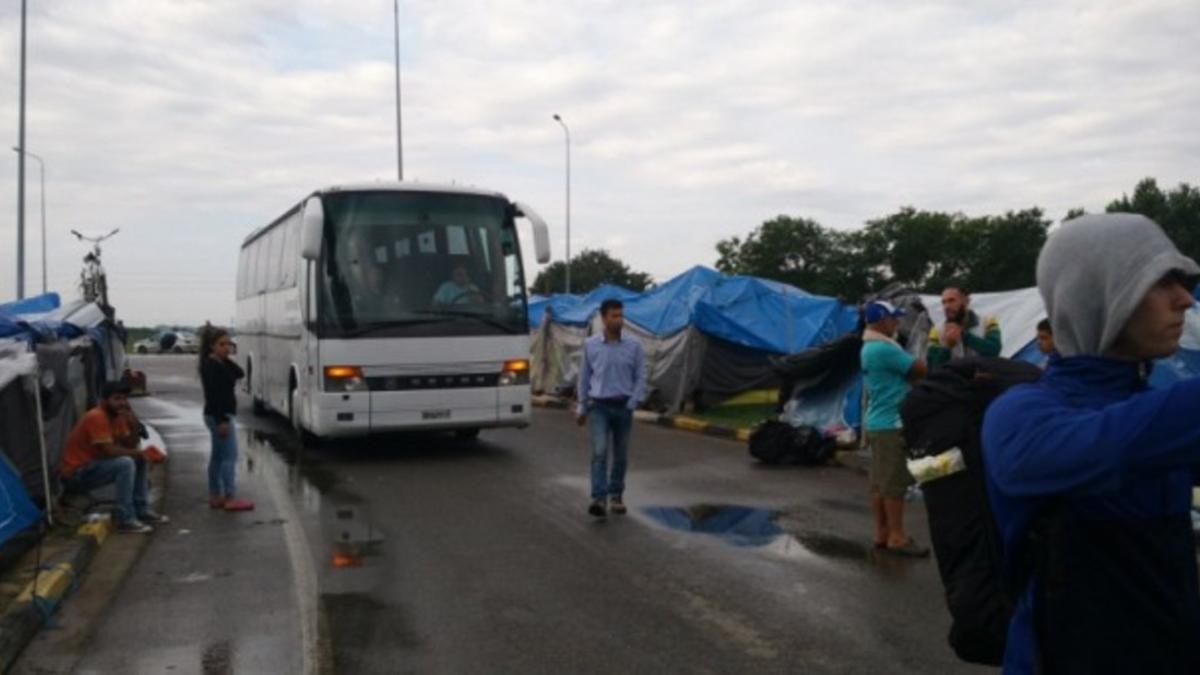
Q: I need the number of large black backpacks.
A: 1